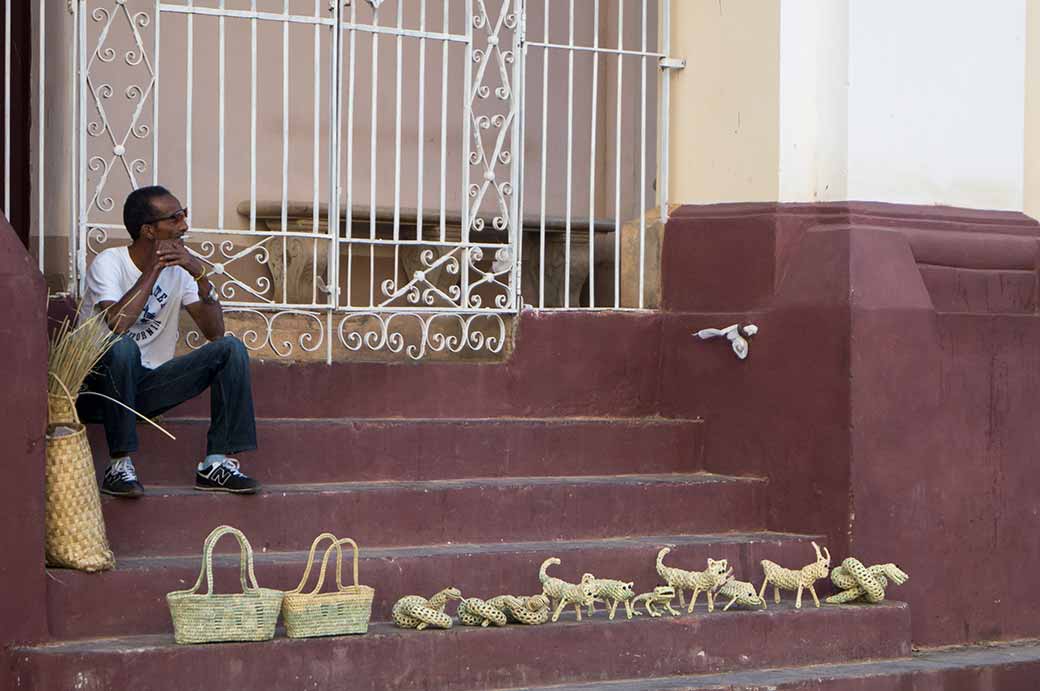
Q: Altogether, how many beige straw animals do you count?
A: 10